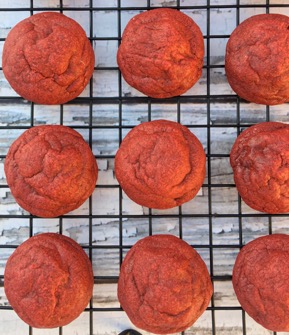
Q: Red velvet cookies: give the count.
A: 9